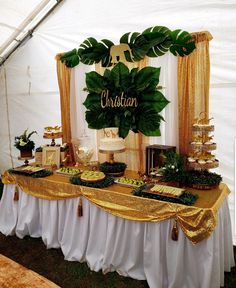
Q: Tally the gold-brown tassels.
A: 3